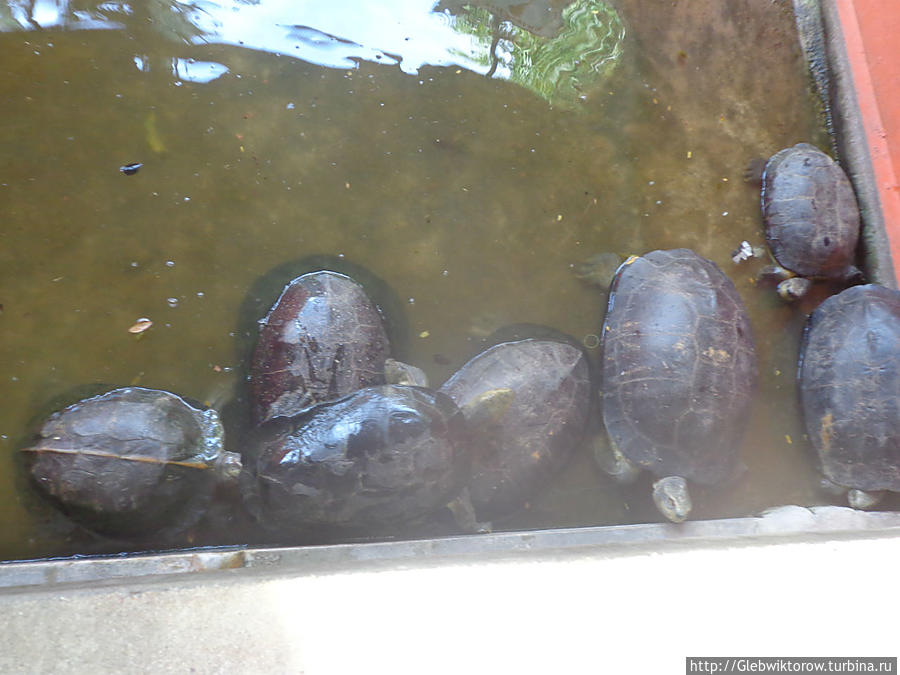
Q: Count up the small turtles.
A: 1